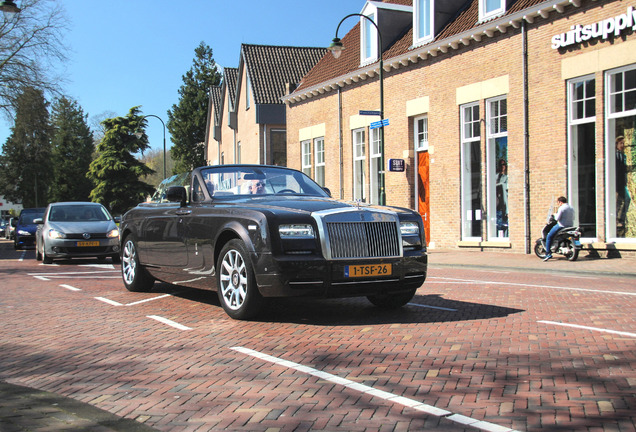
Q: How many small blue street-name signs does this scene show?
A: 2